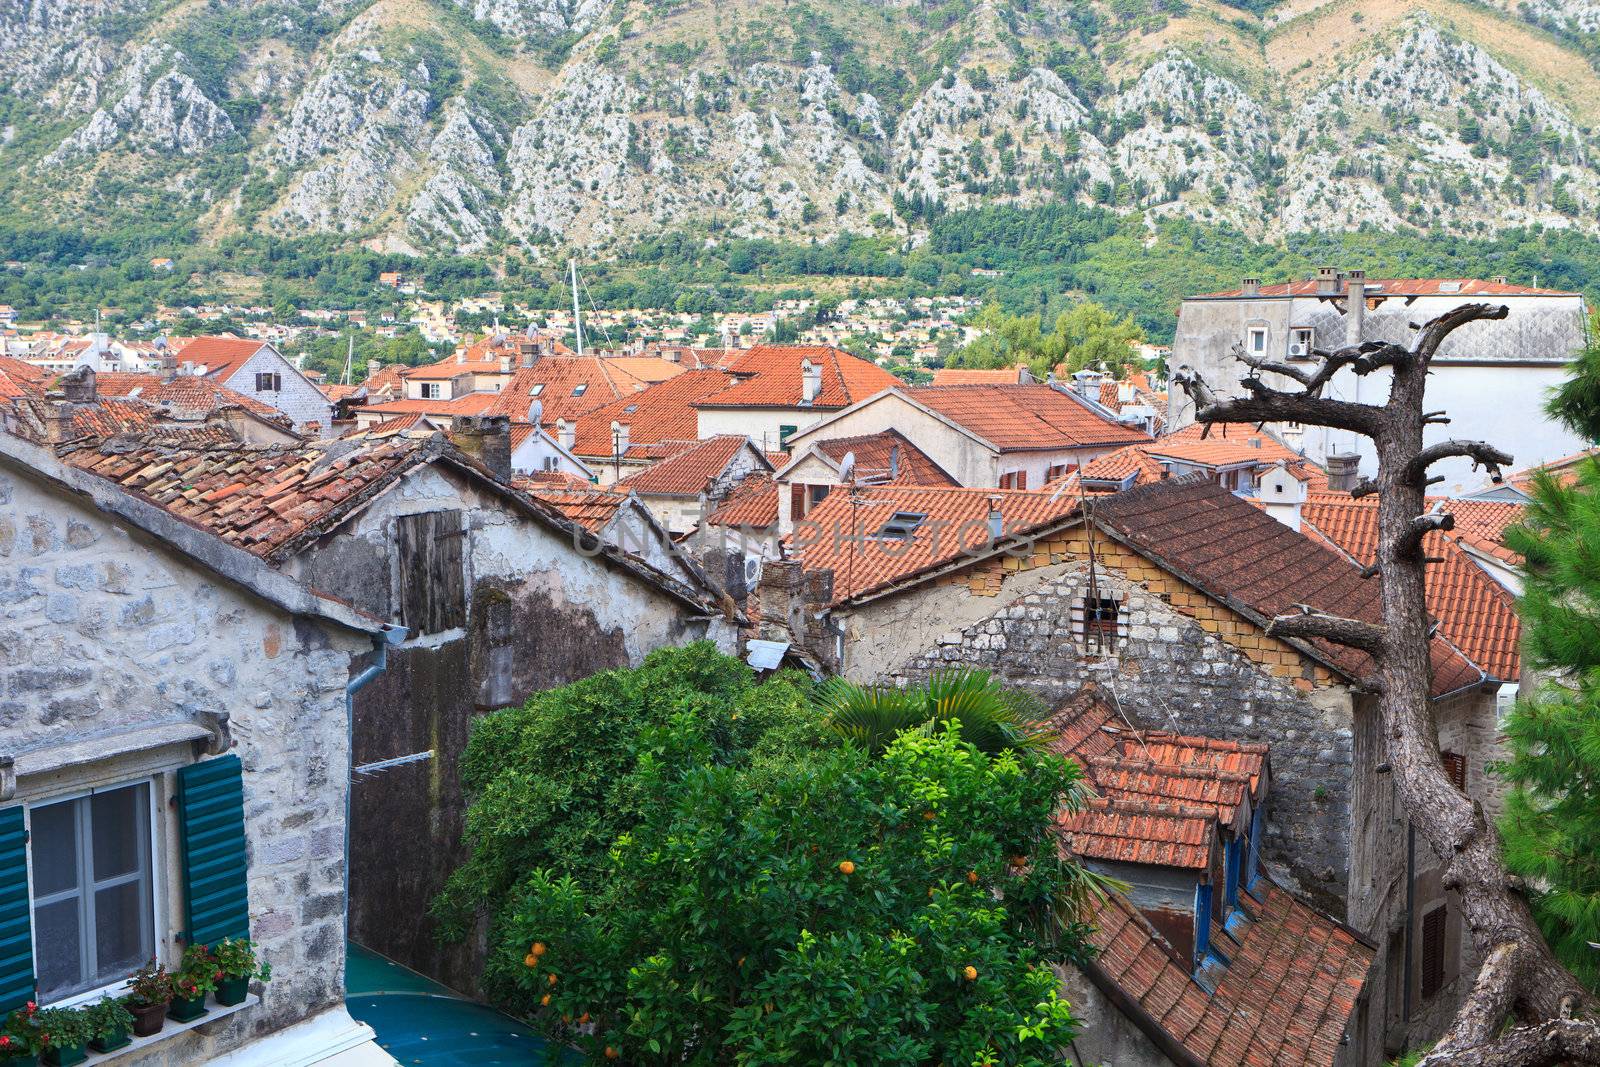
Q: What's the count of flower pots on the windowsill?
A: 6